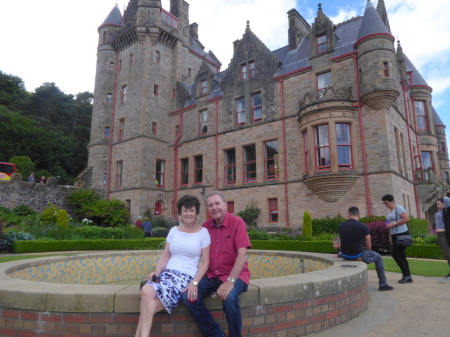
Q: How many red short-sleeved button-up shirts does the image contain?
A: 1